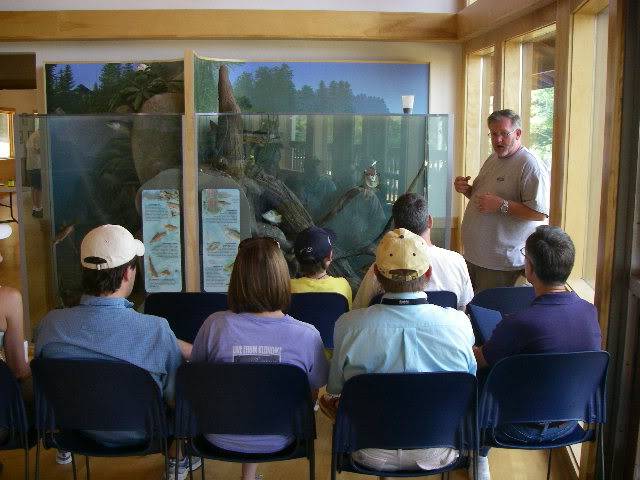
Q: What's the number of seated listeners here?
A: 7